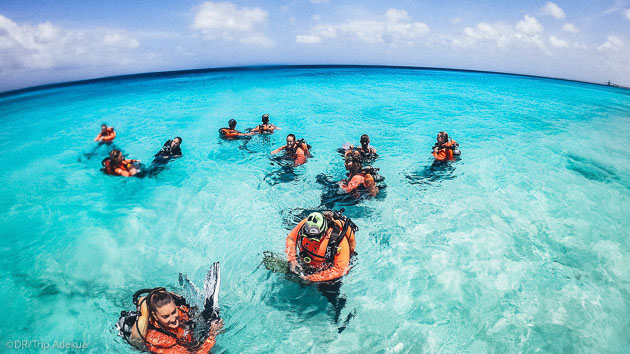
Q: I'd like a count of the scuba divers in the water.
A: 11